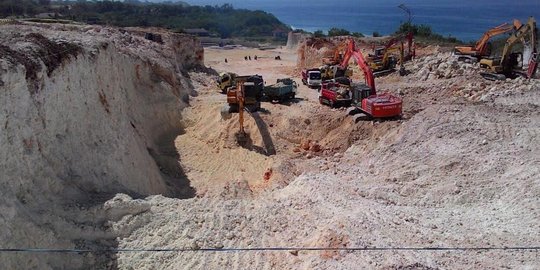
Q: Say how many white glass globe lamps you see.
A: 0